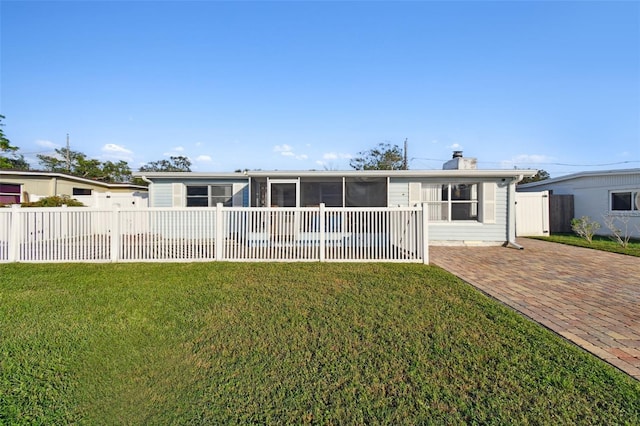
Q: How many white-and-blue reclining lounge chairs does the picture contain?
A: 0